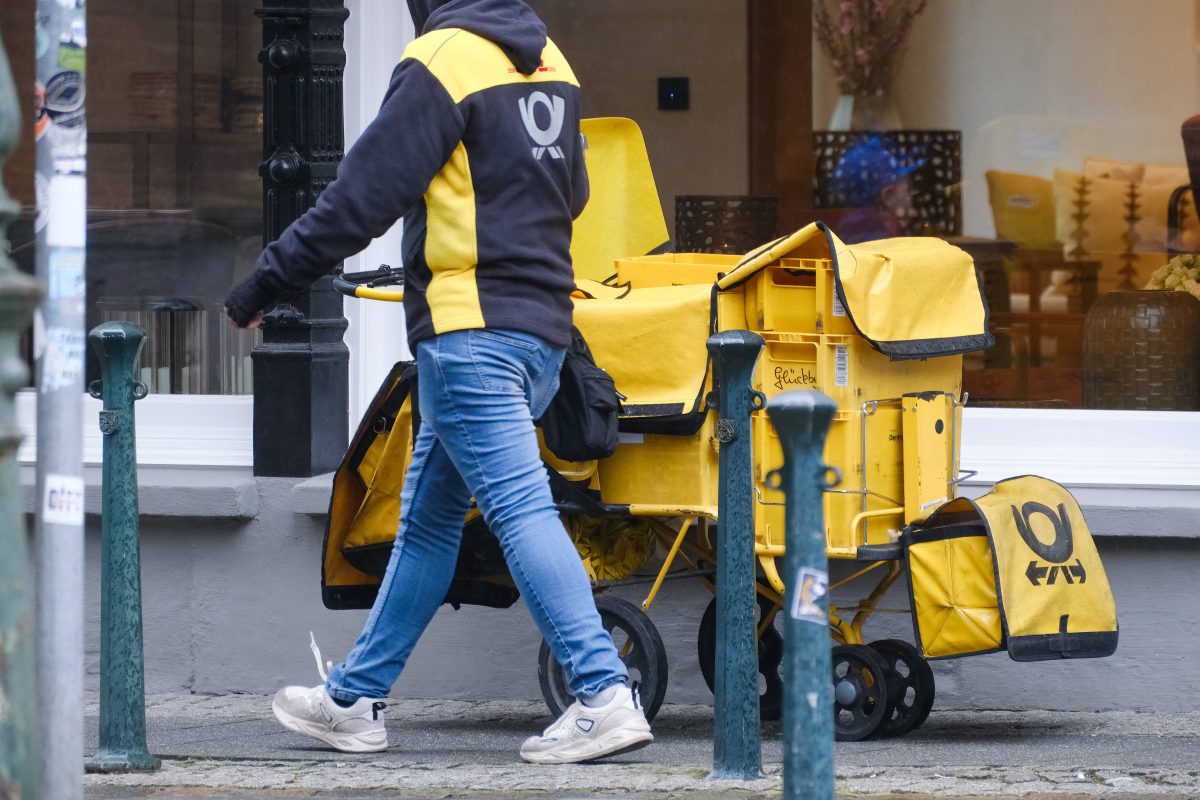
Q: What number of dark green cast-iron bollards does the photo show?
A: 3